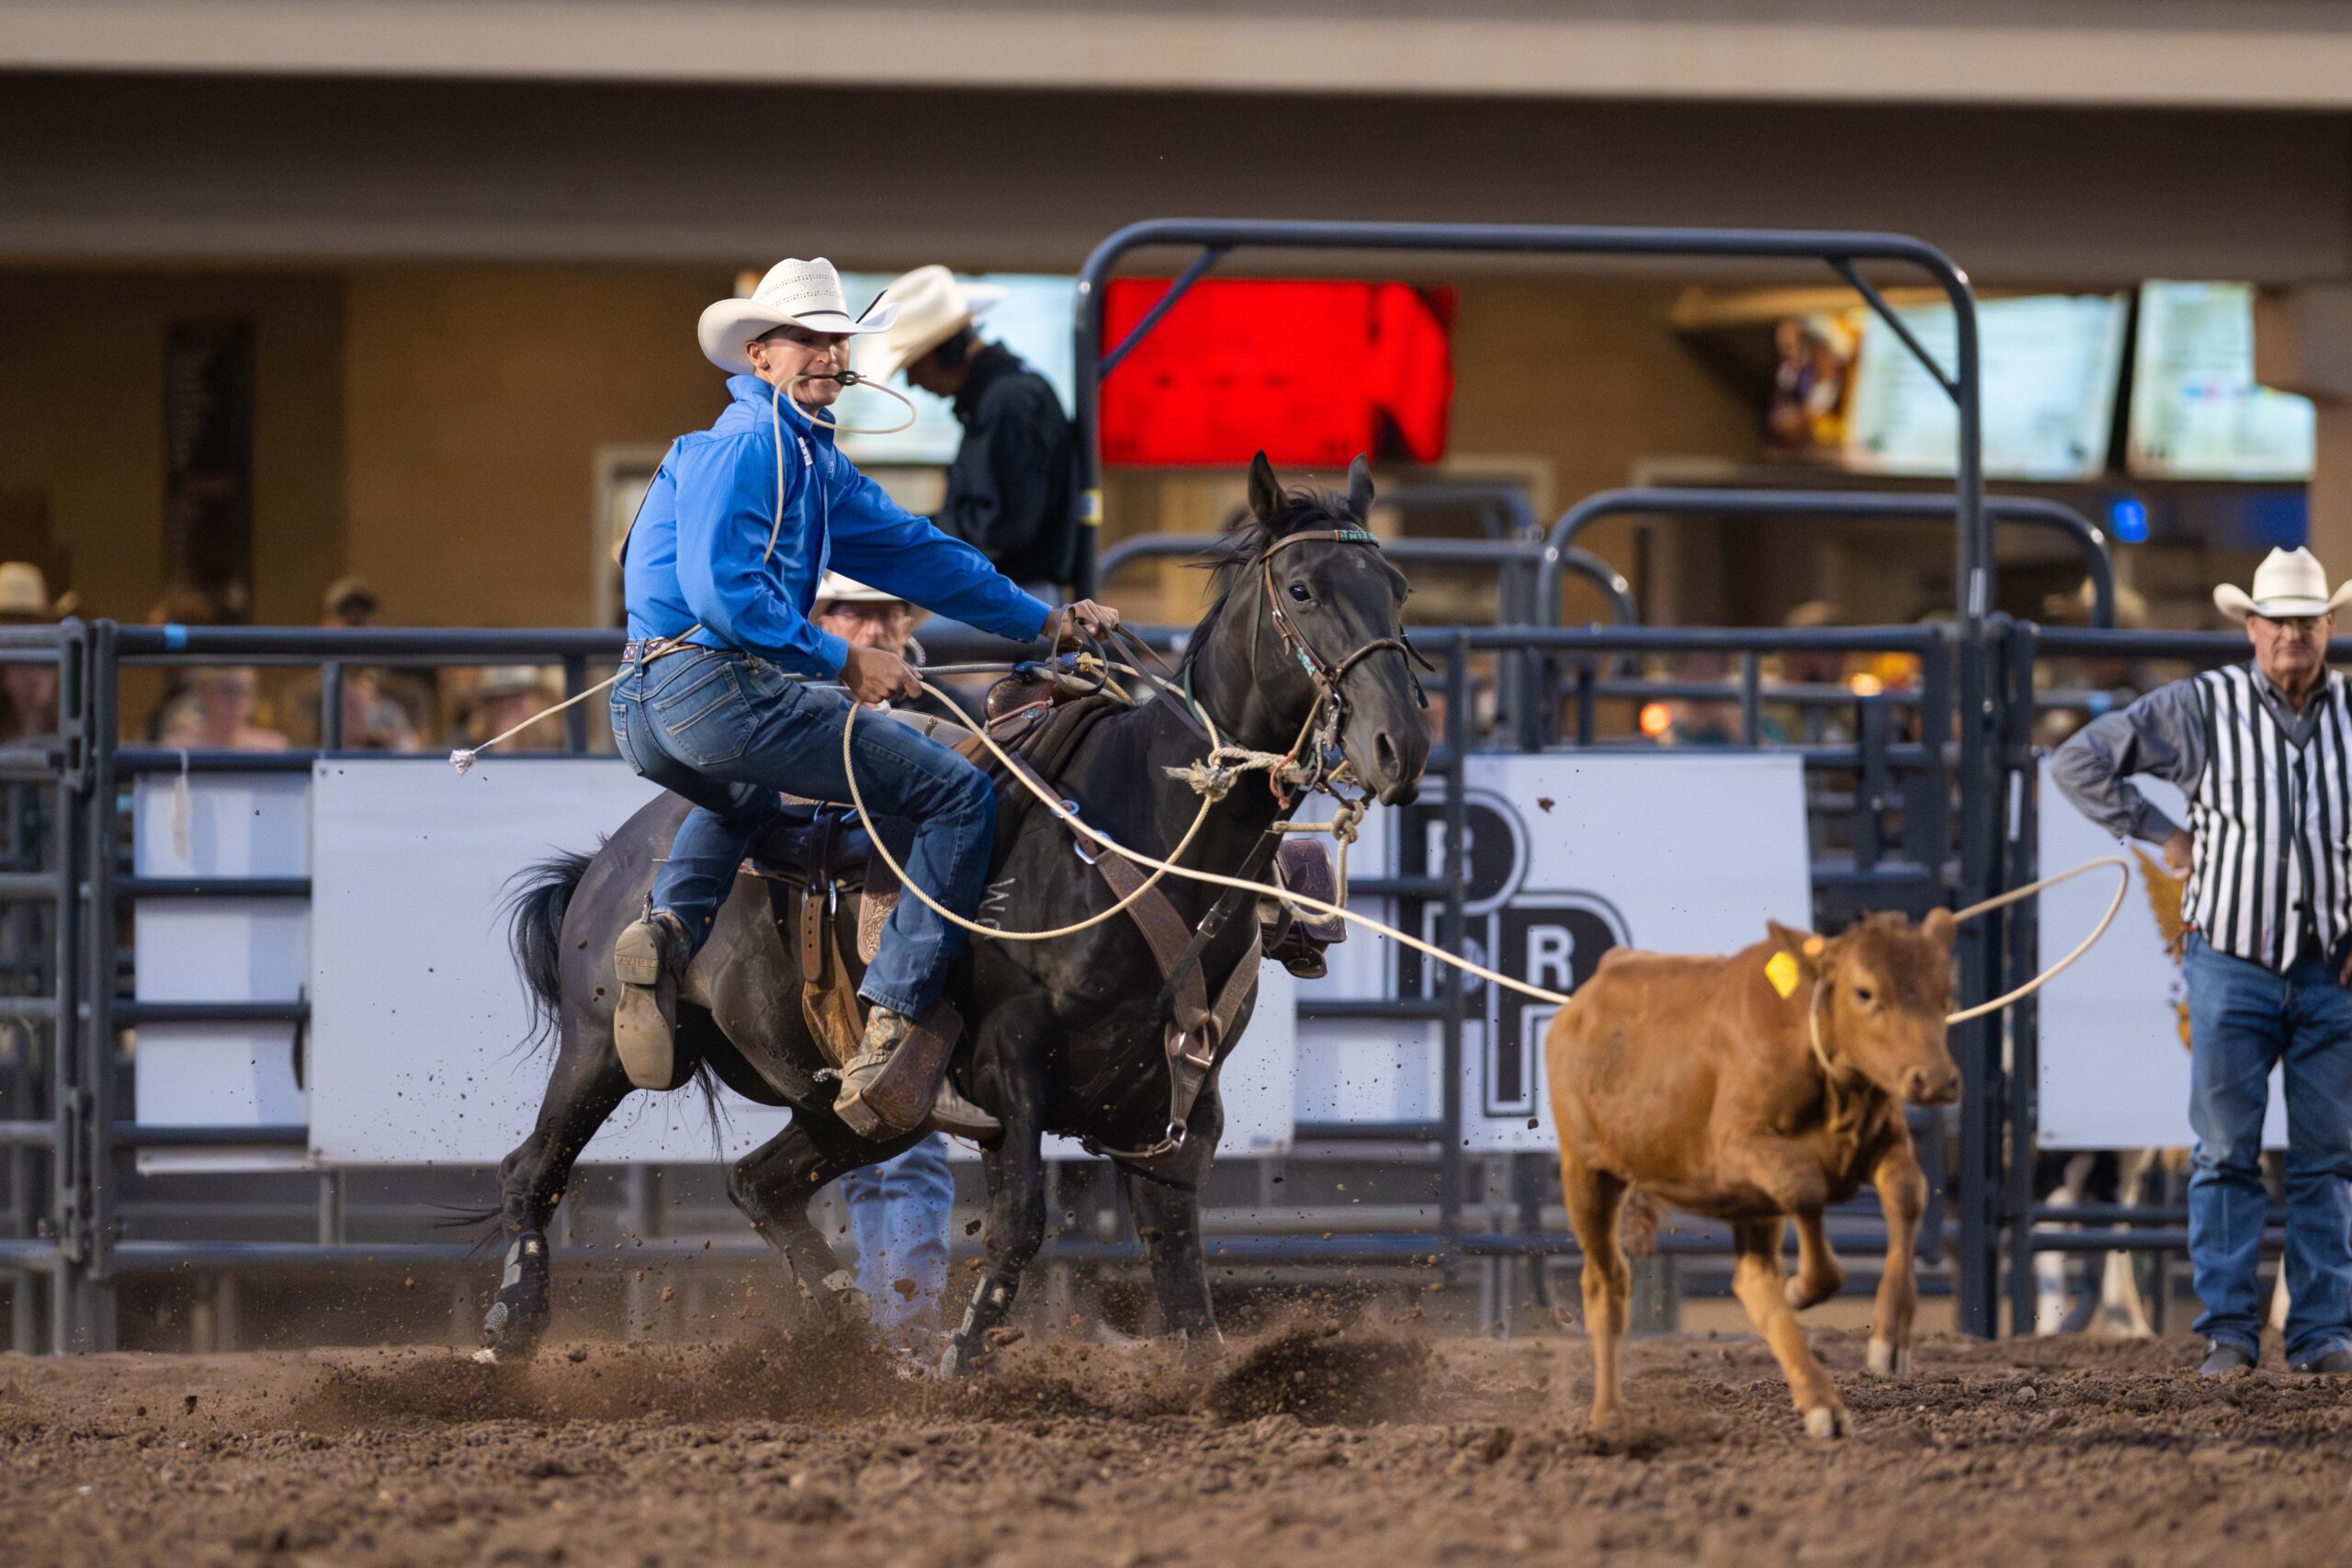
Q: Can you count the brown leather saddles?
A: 1